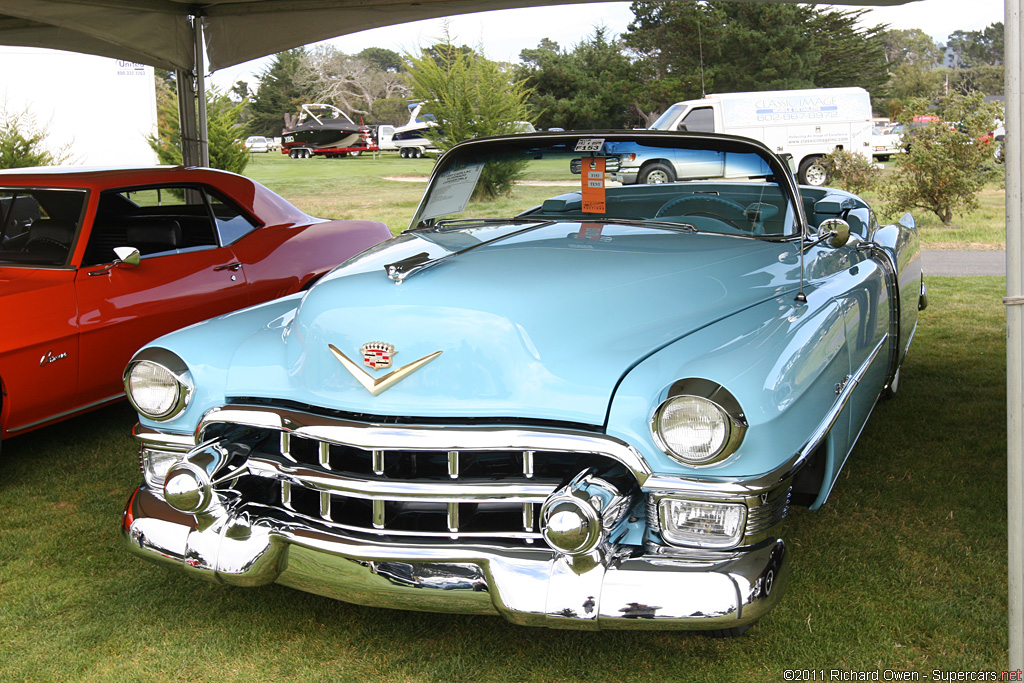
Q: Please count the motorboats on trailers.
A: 2